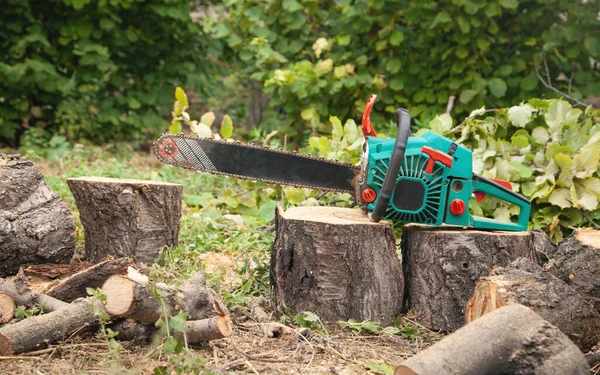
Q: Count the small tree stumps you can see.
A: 3